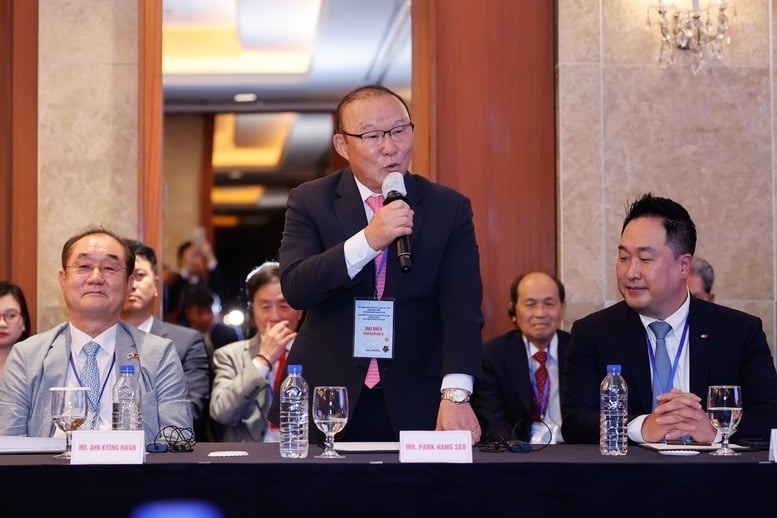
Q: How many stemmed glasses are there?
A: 3